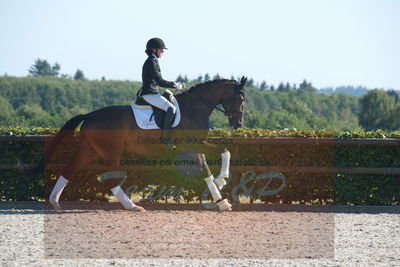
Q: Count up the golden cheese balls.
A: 0